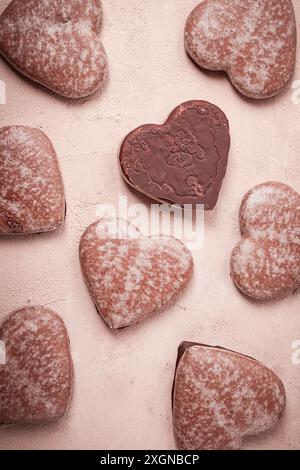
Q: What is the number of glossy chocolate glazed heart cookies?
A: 1